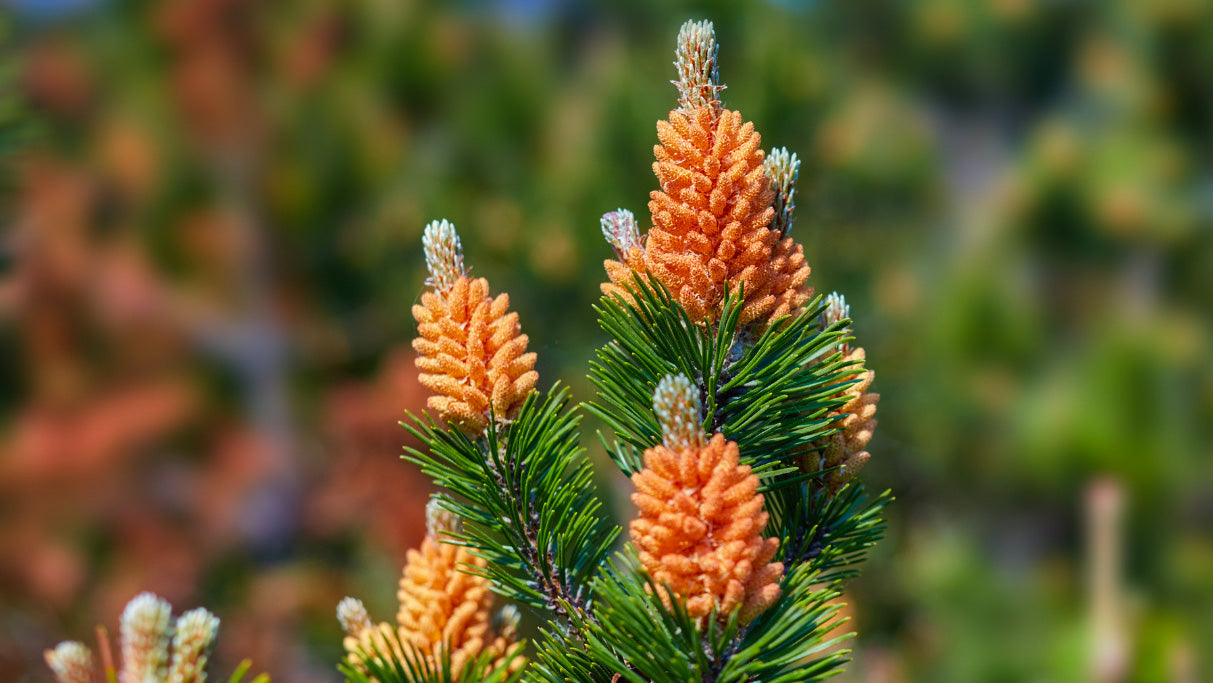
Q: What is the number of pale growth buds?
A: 12